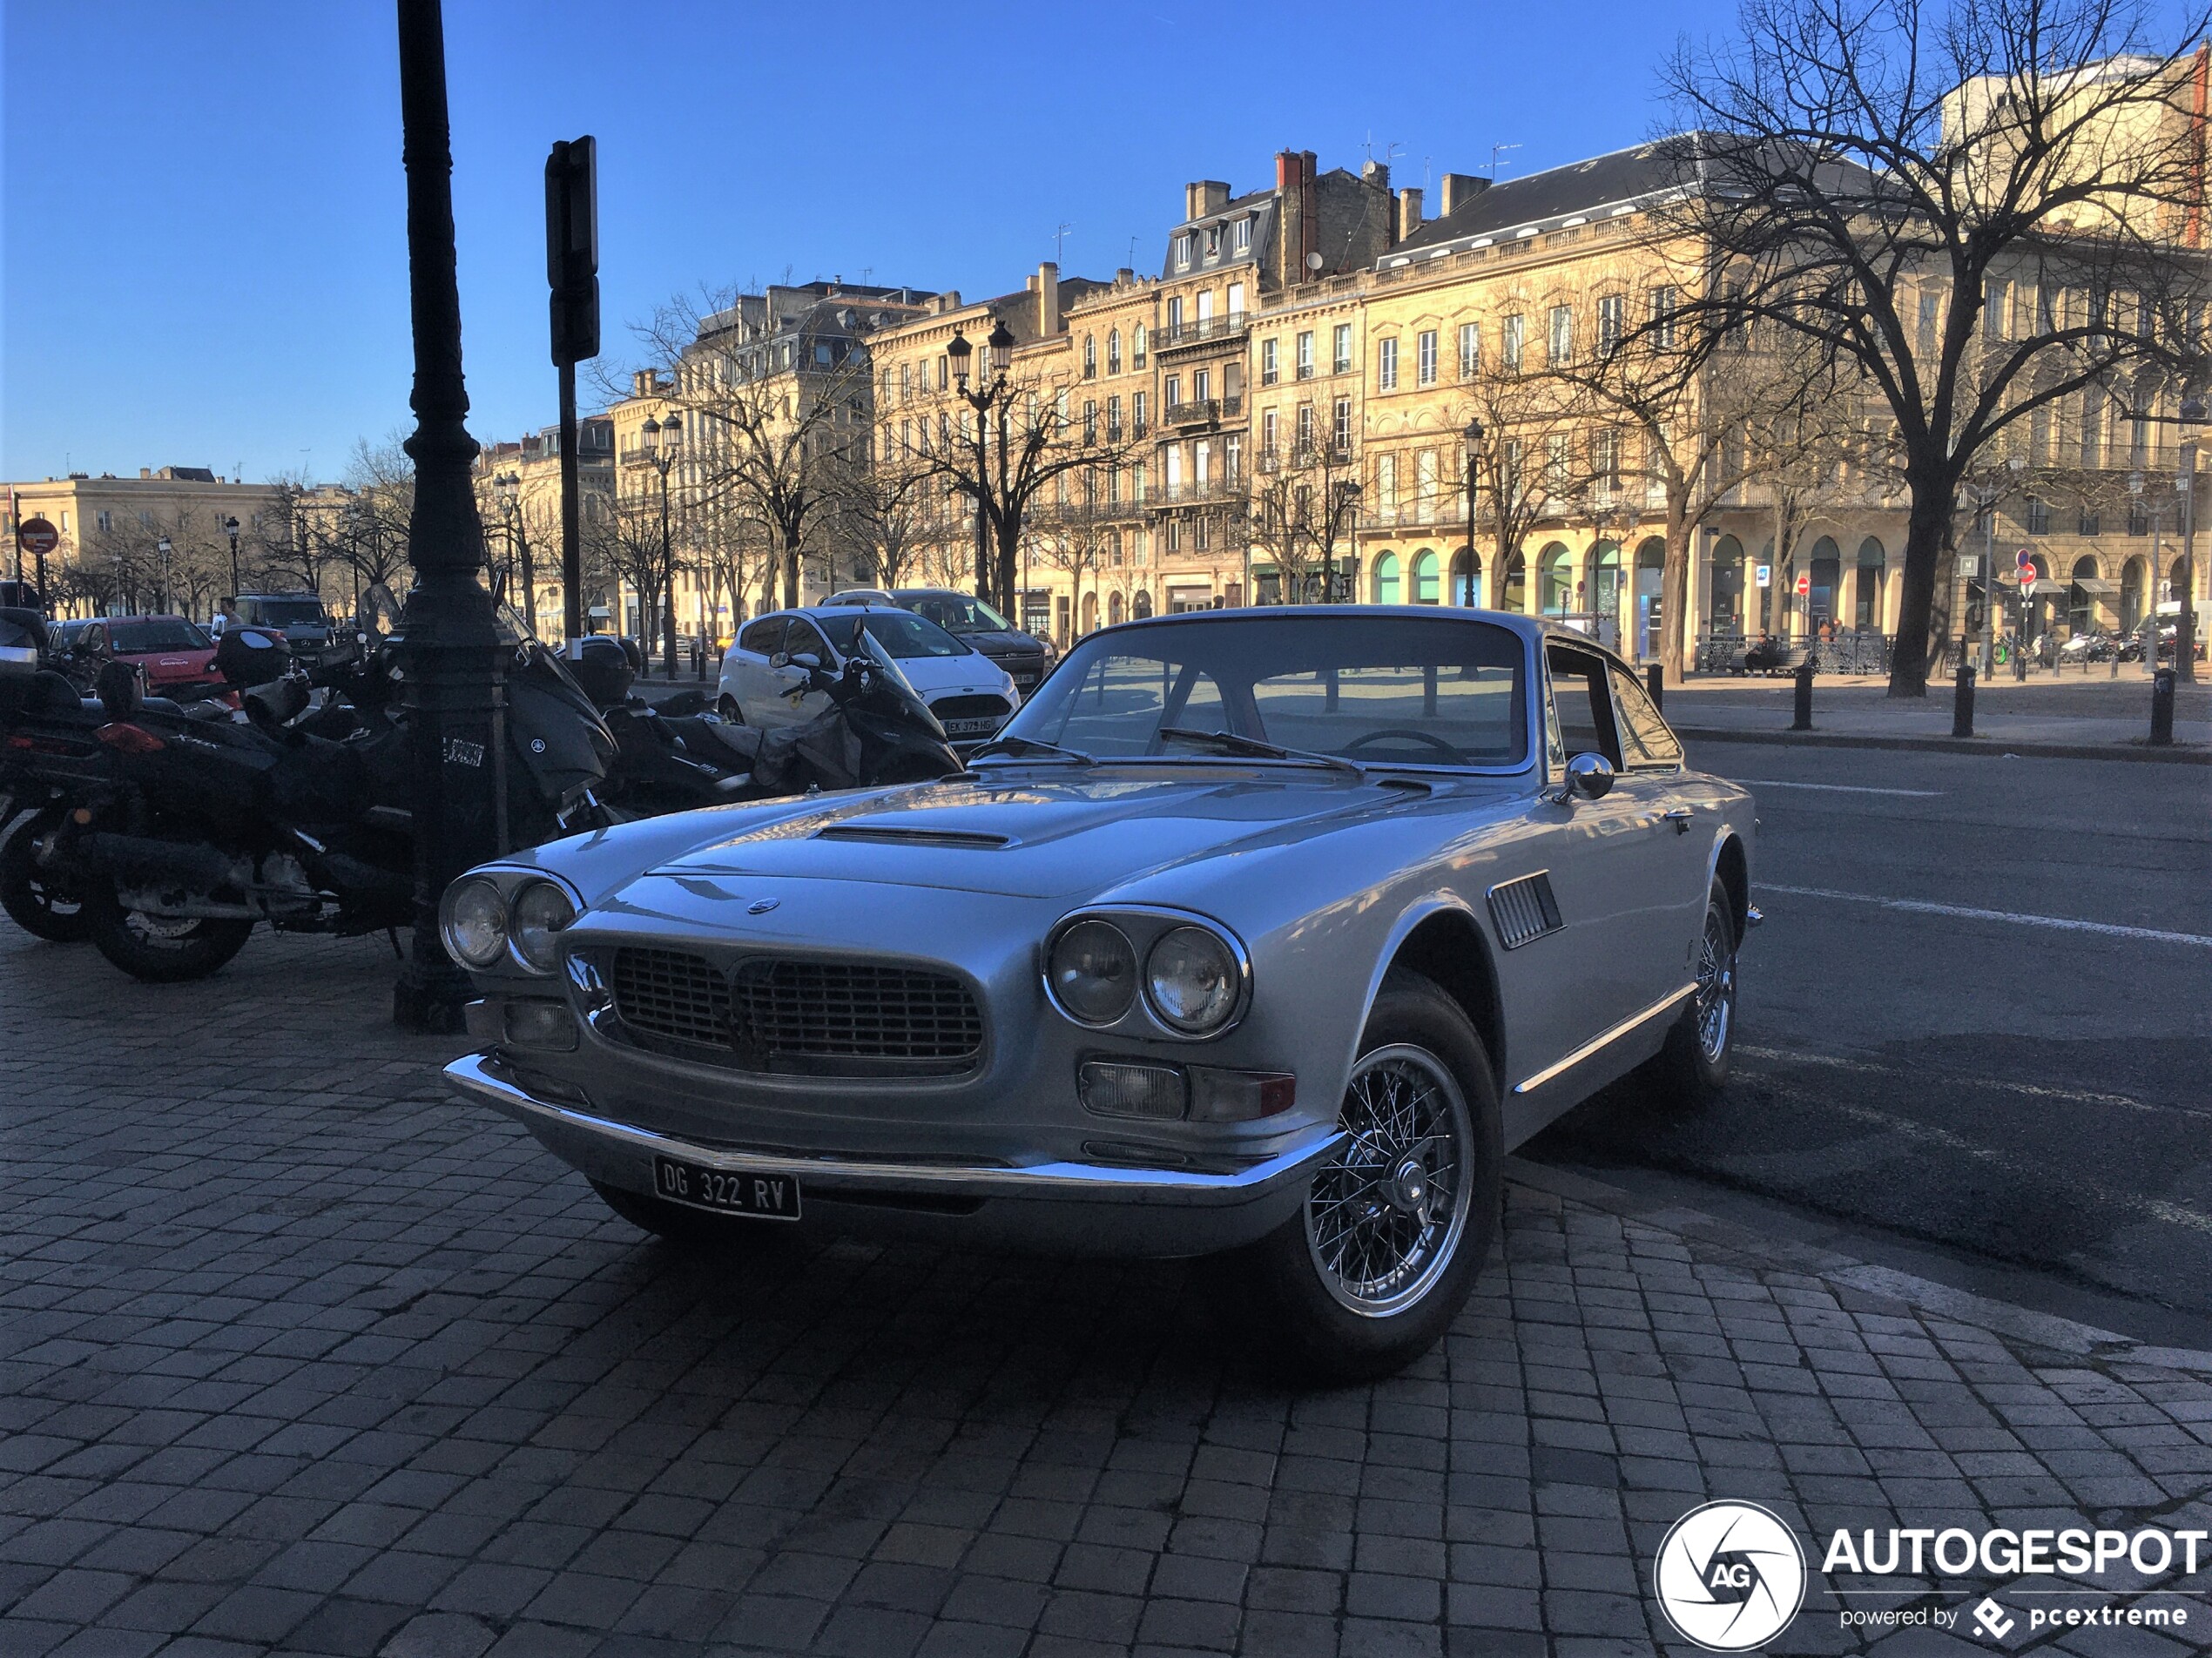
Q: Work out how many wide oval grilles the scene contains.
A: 1